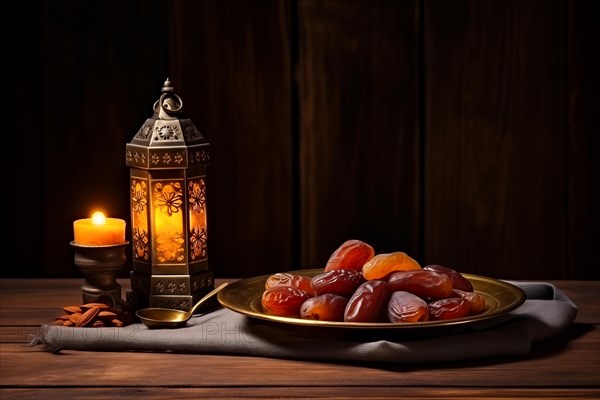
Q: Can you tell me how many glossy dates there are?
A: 12